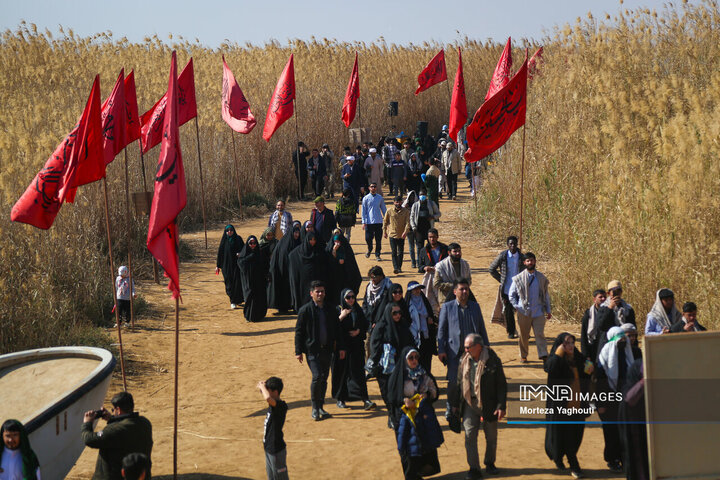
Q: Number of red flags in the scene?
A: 13